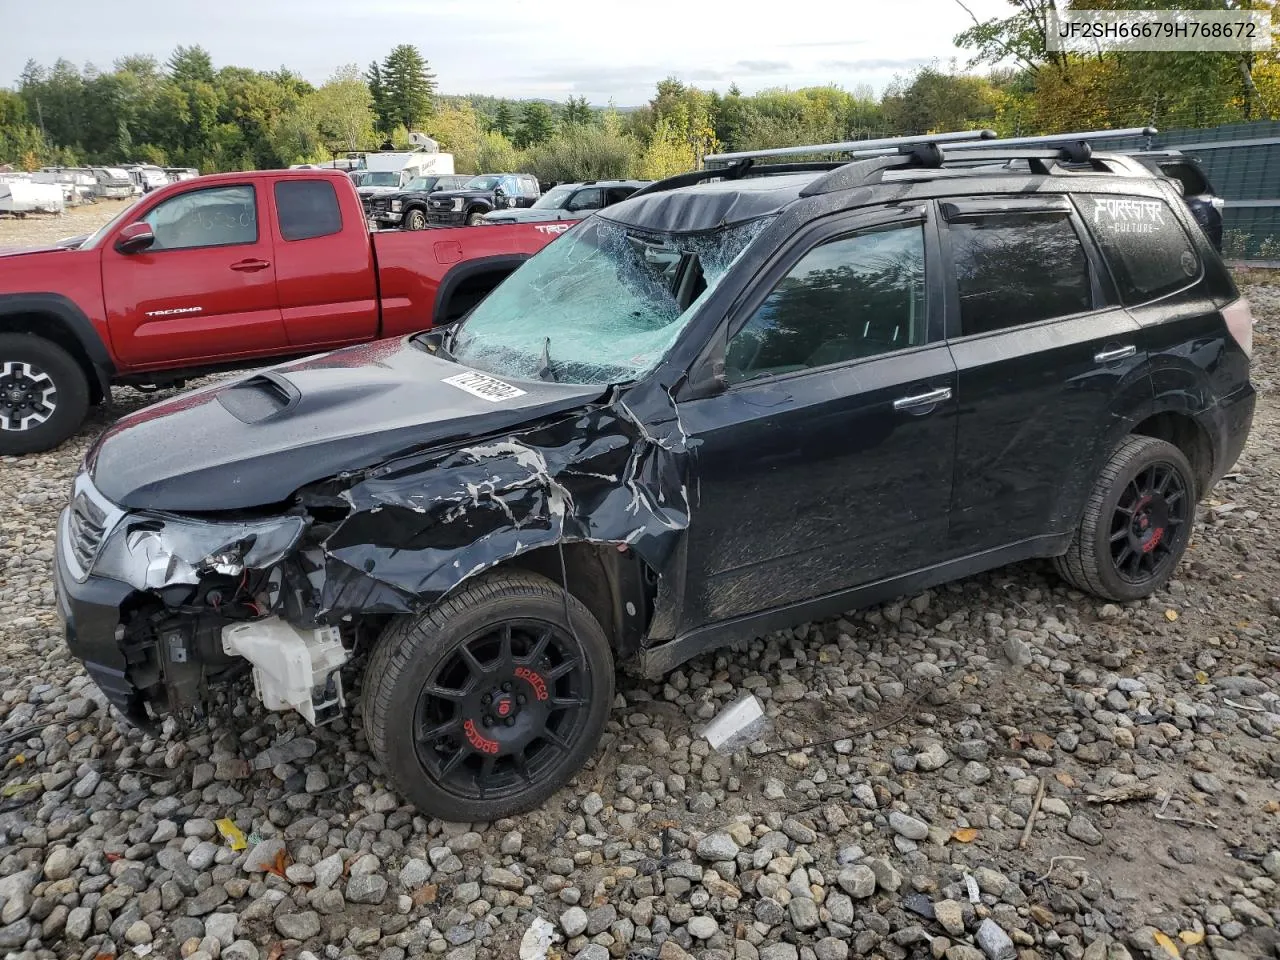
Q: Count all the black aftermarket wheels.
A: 2